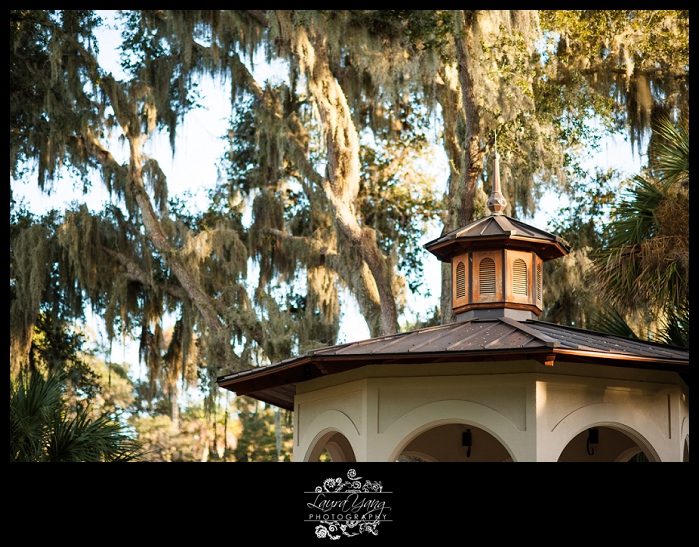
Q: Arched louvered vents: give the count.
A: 4